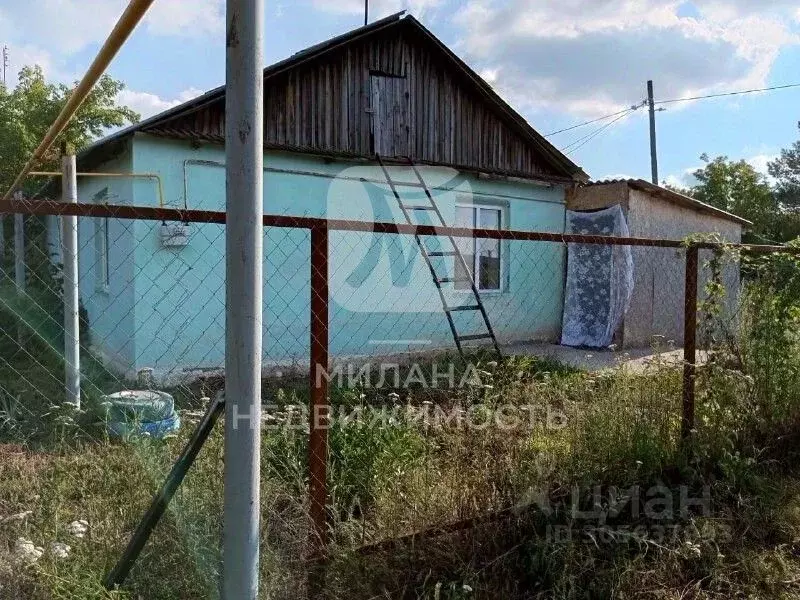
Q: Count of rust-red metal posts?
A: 2